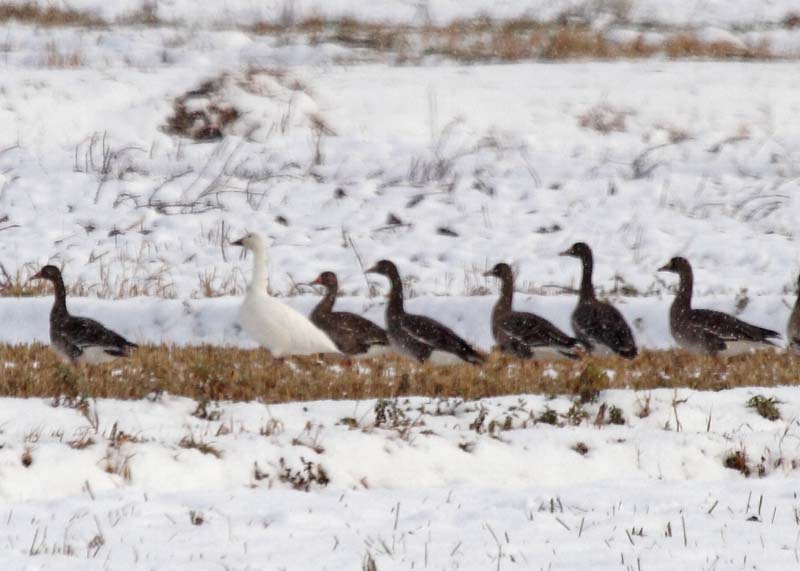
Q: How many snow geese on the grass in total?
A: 1